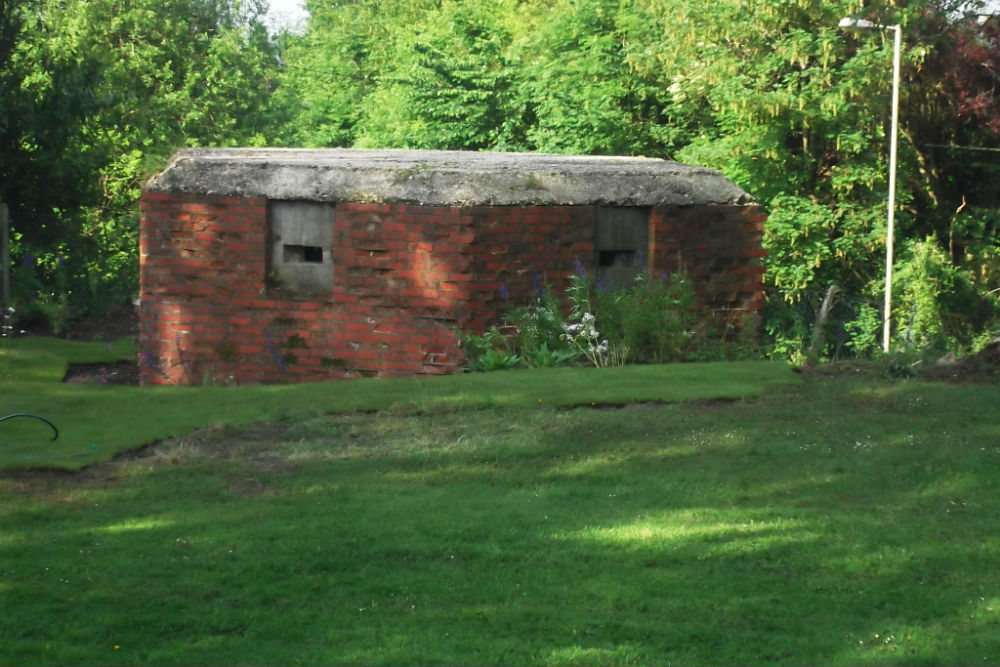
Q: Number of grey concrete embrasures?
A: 2